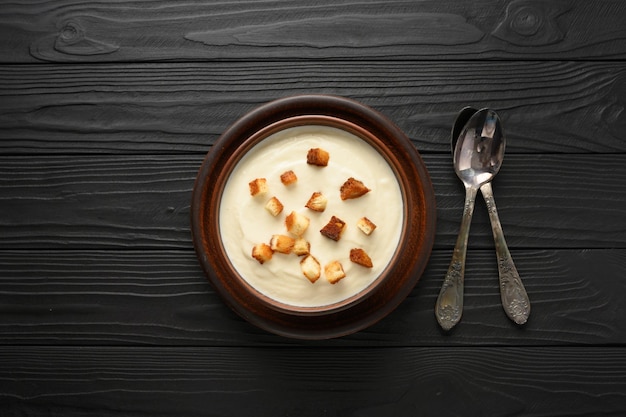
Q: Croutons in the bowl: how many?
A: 15